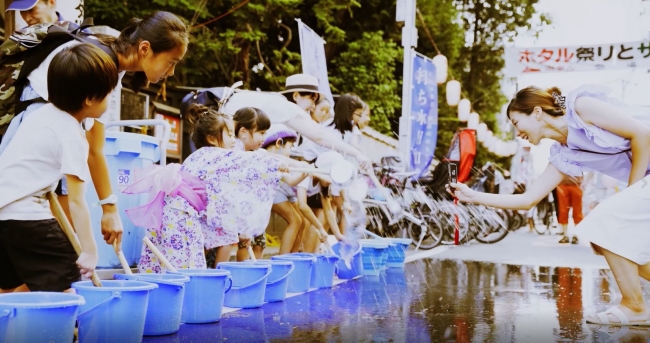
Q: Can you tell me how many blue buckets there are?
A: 11